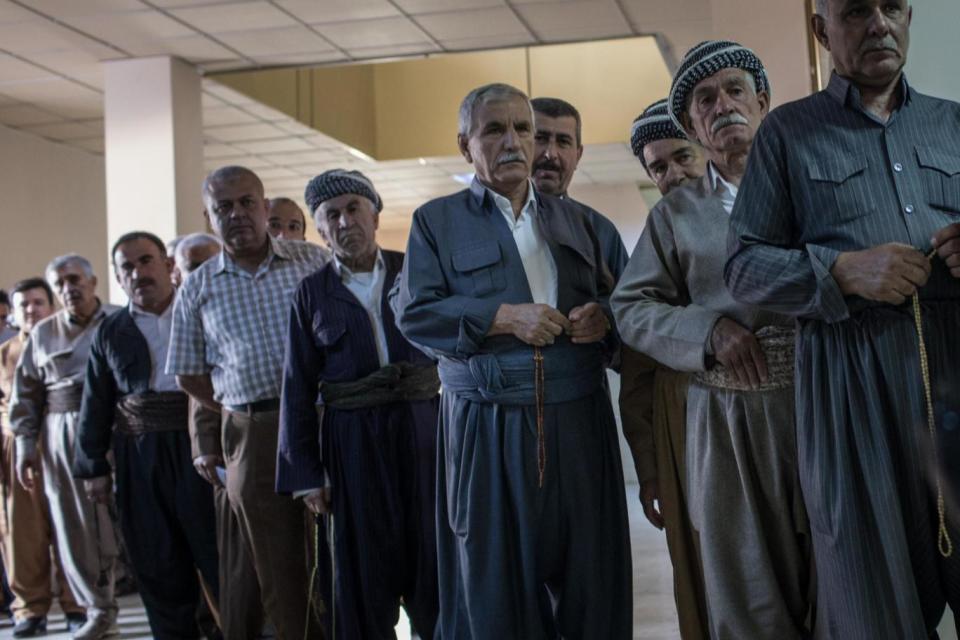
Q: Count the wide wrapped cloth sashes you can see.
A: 5